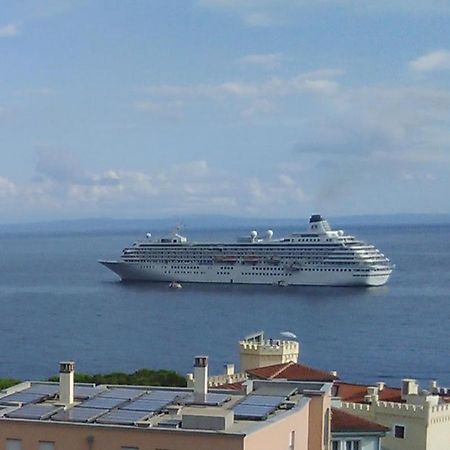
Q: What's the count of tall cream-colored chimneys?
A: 2